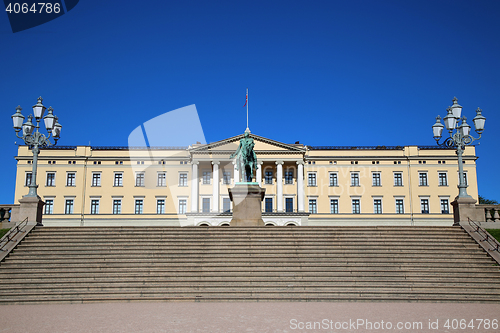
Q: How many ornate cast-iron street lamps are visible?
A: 2